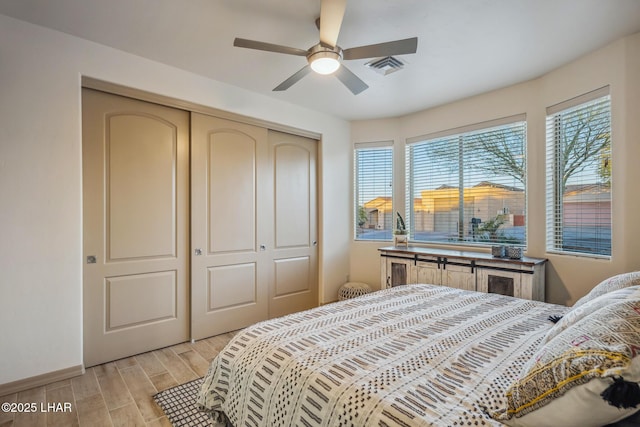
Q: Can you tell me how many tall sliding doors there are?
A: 3